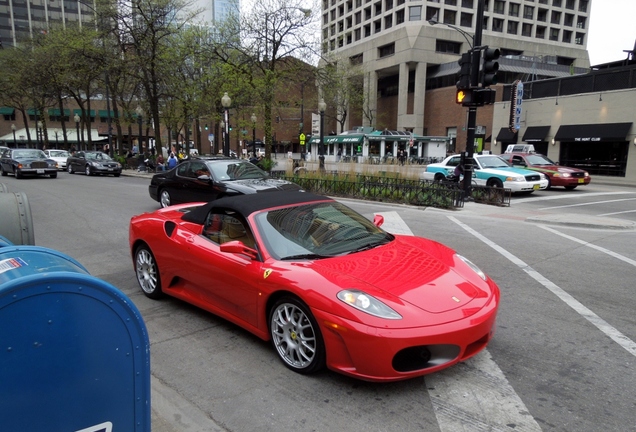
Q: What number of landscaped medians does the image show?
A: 1